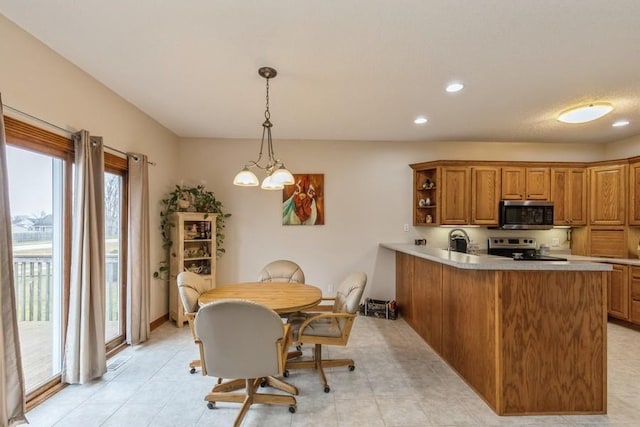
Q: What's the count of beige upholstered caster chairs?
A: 4